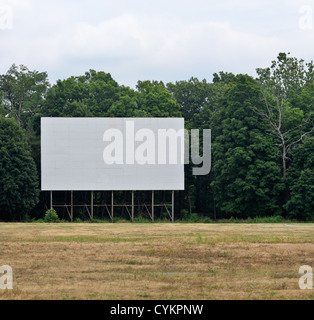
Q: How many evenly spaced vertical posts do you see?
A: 7